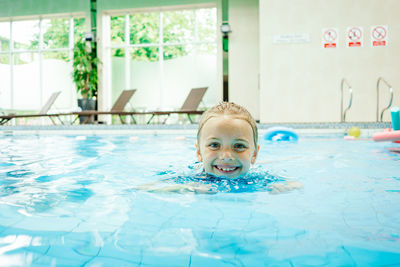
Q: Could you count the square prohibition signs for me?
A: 3